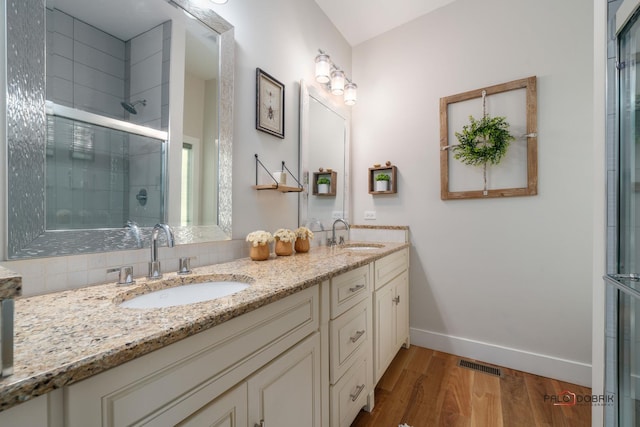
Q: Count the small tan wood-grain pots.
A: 3